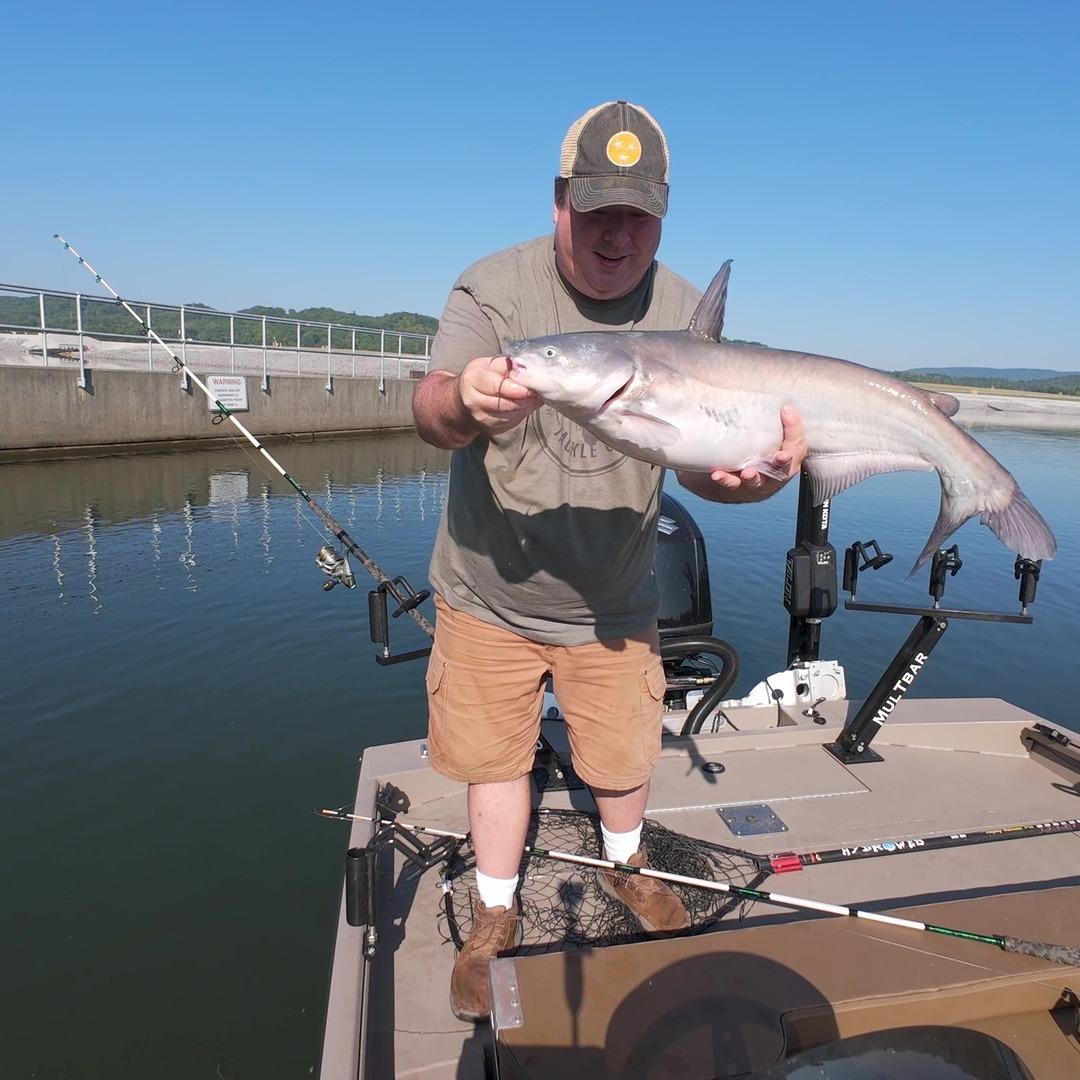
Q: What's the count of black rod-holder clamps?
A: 5